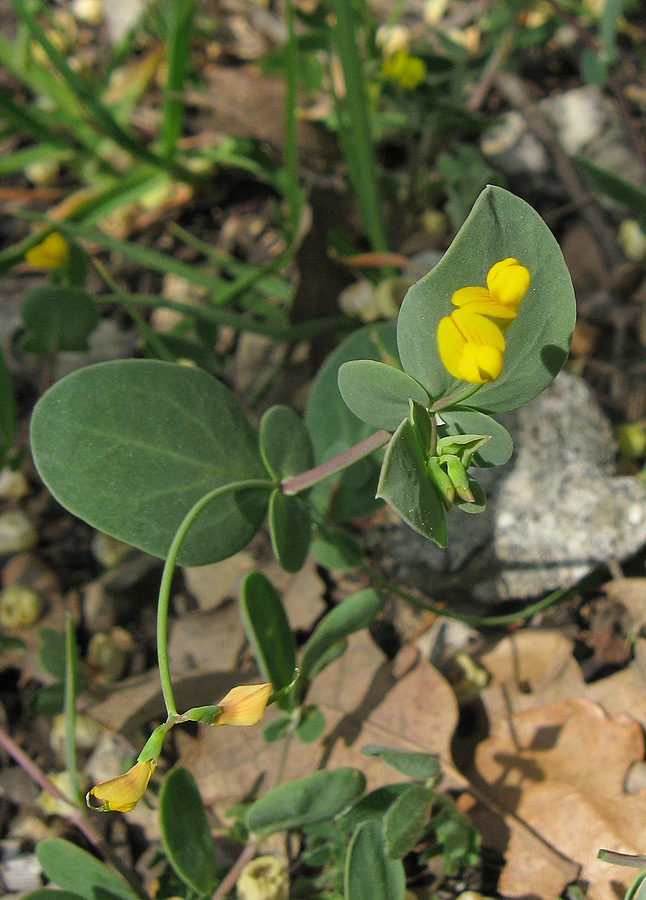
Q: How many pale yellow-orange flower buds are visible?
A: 2